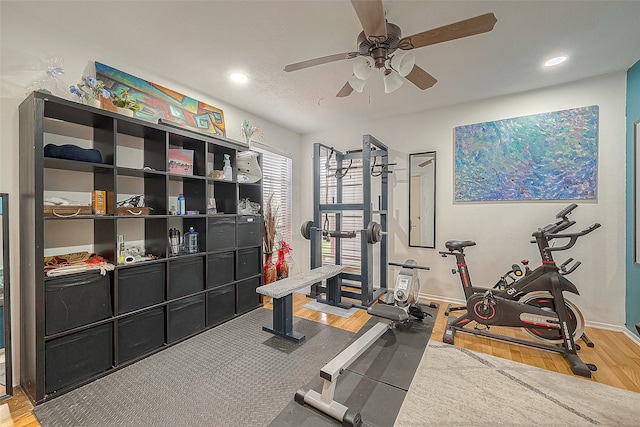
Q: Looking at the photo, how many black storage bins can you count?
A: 12